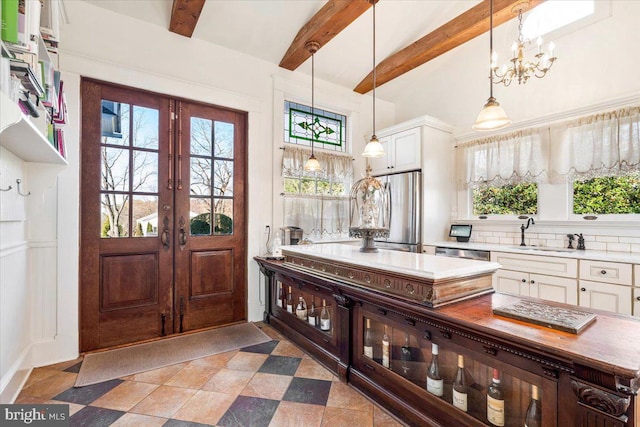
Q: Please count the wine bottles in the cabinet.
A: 12